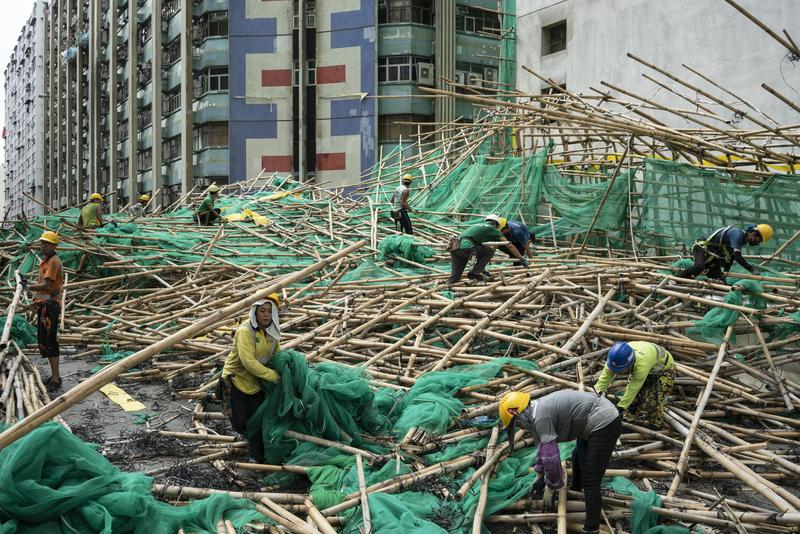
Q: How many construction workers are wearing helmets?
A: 11